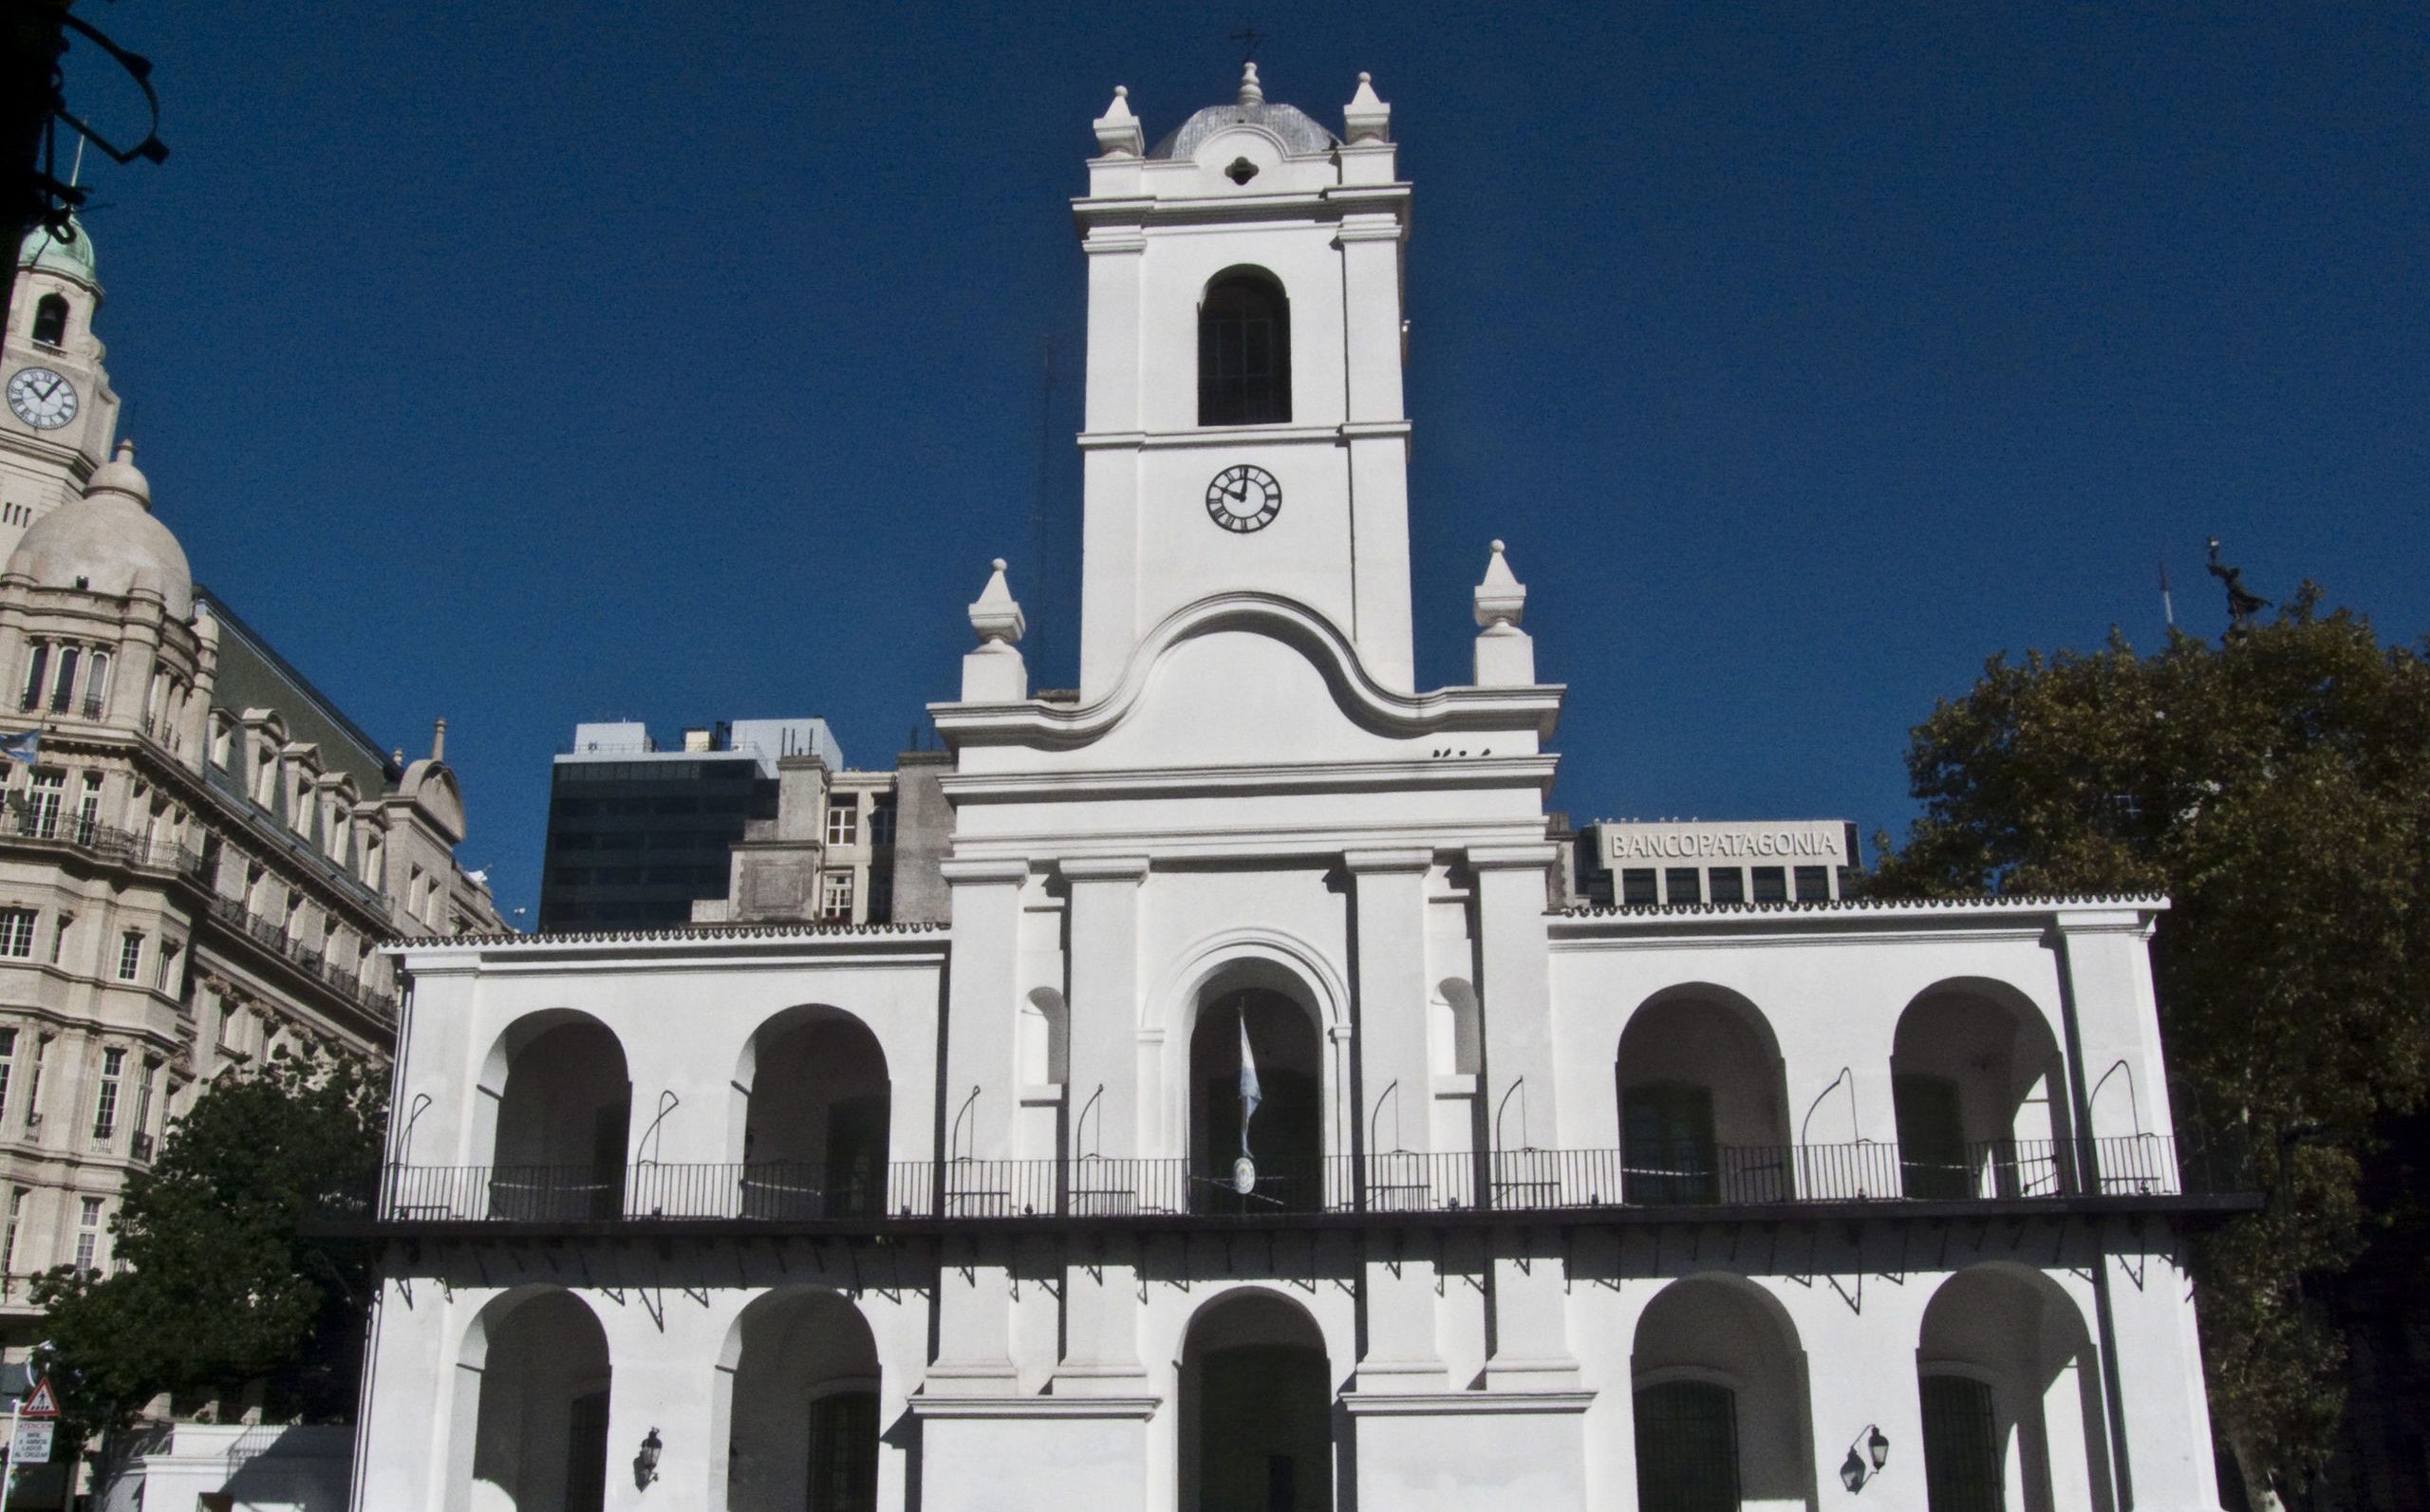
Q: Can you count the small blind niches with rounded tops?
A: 2